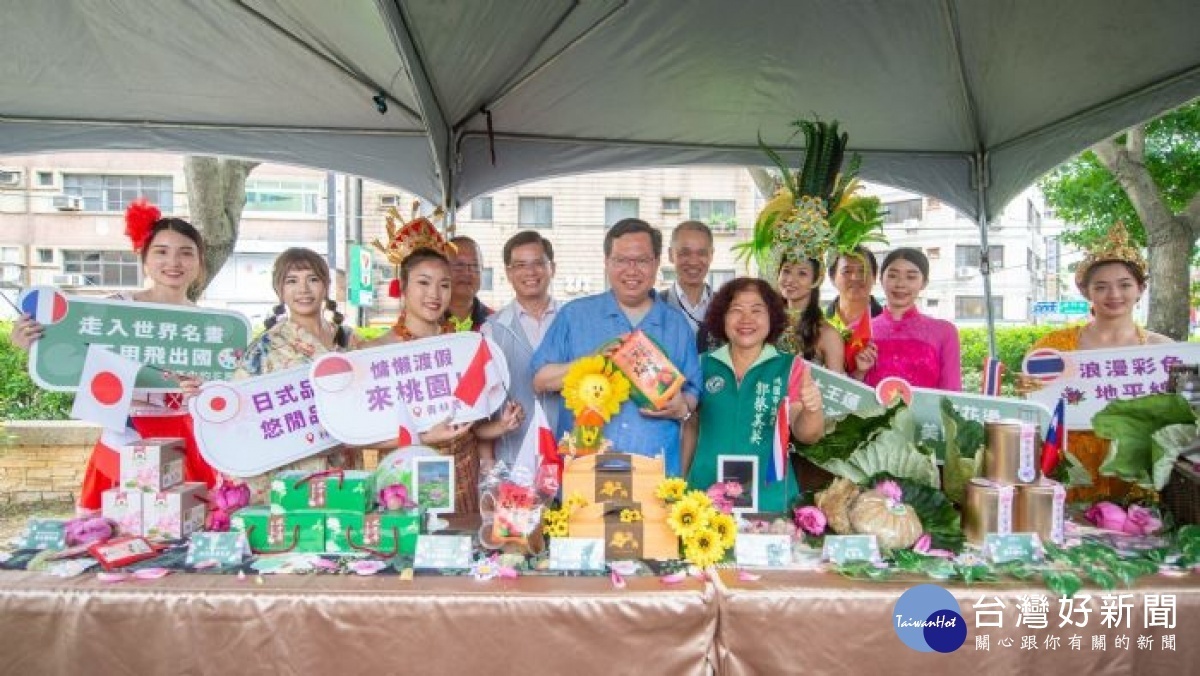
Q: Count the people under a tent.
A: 12